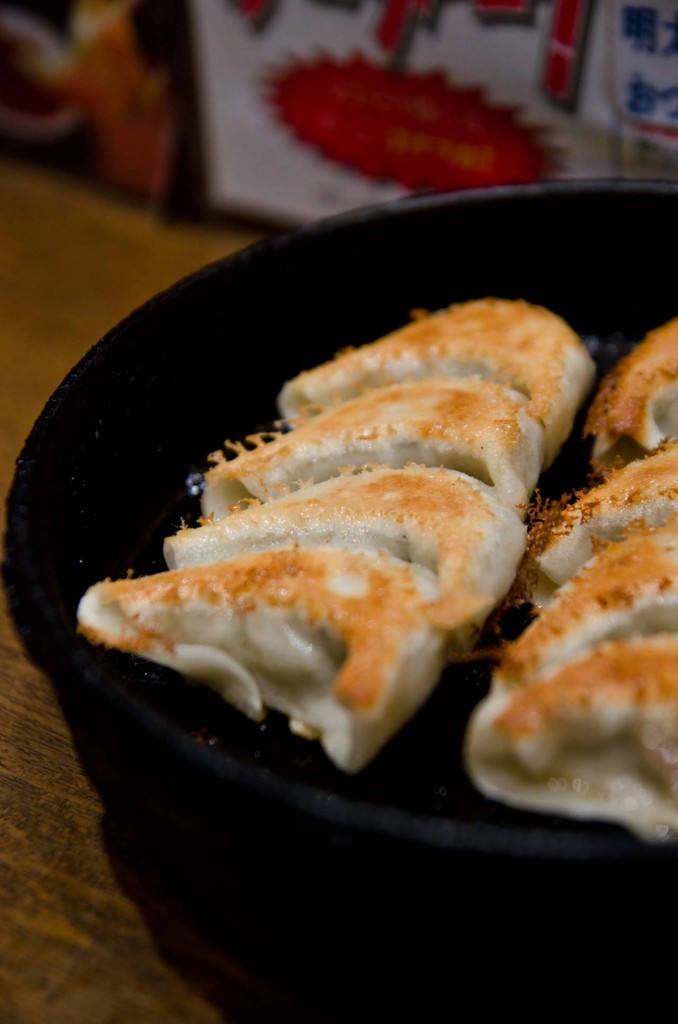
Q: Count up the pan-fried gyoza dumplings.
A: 8